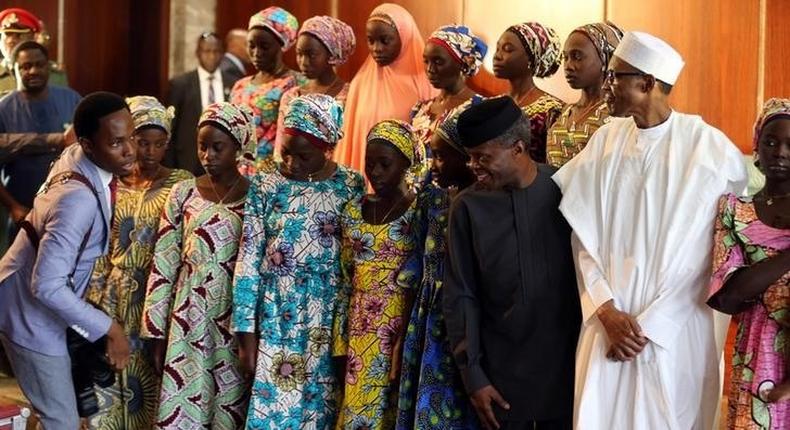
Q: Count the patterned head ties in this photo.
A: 11